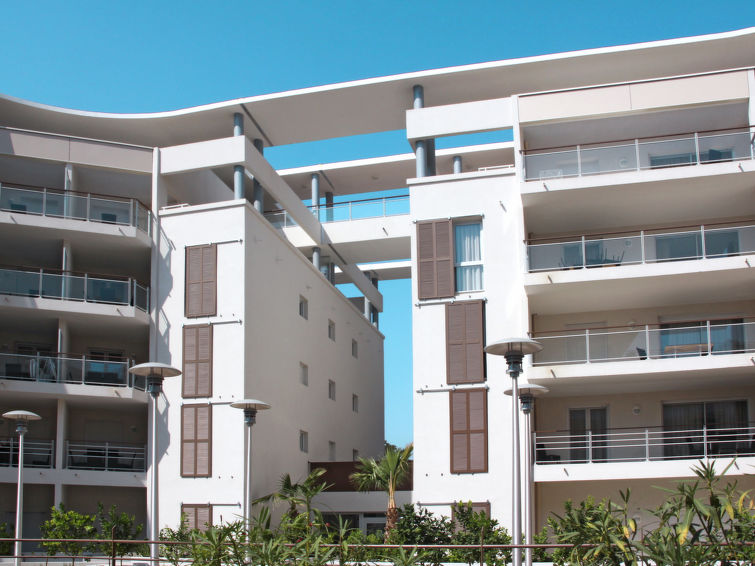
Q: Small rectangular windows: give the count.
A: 9